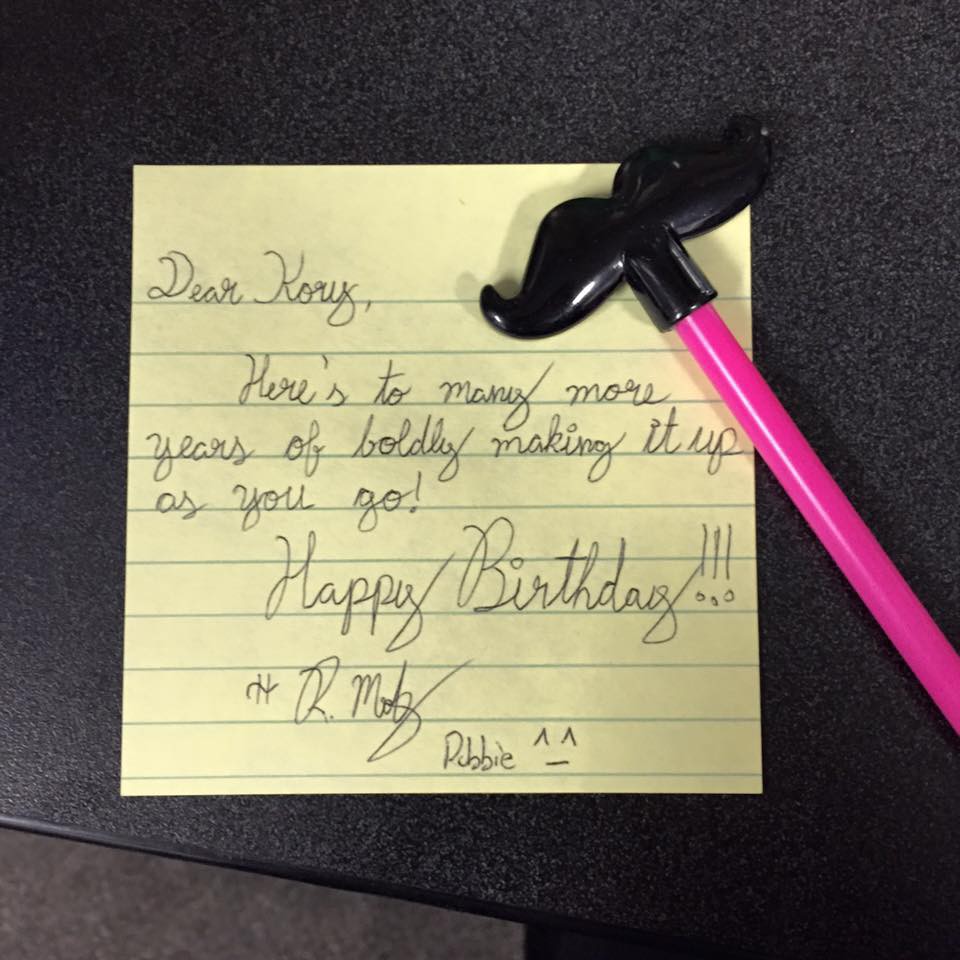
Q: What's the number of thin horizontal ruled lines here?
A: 10